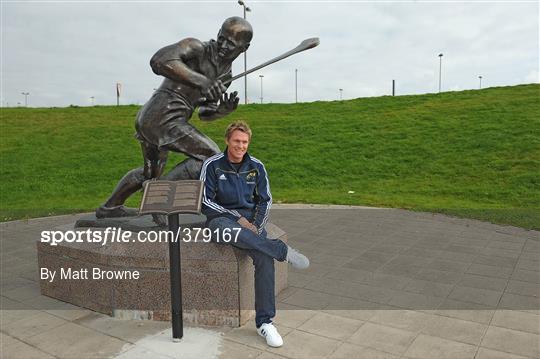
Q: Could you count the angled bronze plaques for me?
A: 1